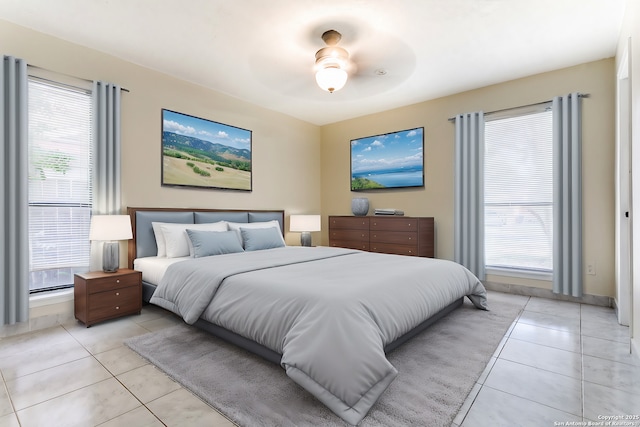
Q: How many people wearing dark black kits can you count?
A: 0